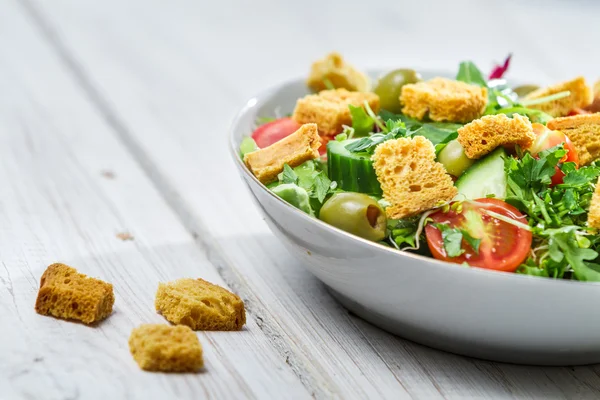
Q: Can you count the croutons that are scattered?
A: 3